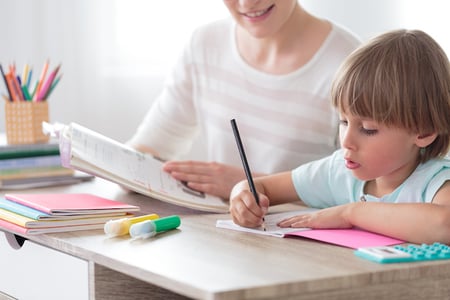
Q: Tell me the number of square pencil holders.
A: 1